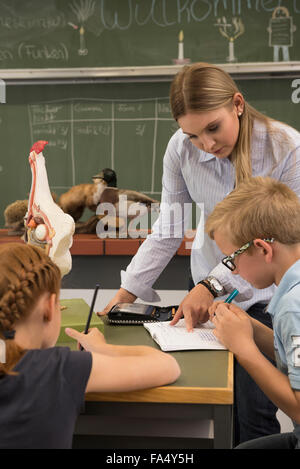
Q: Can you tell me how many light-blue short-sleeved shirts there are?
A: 1